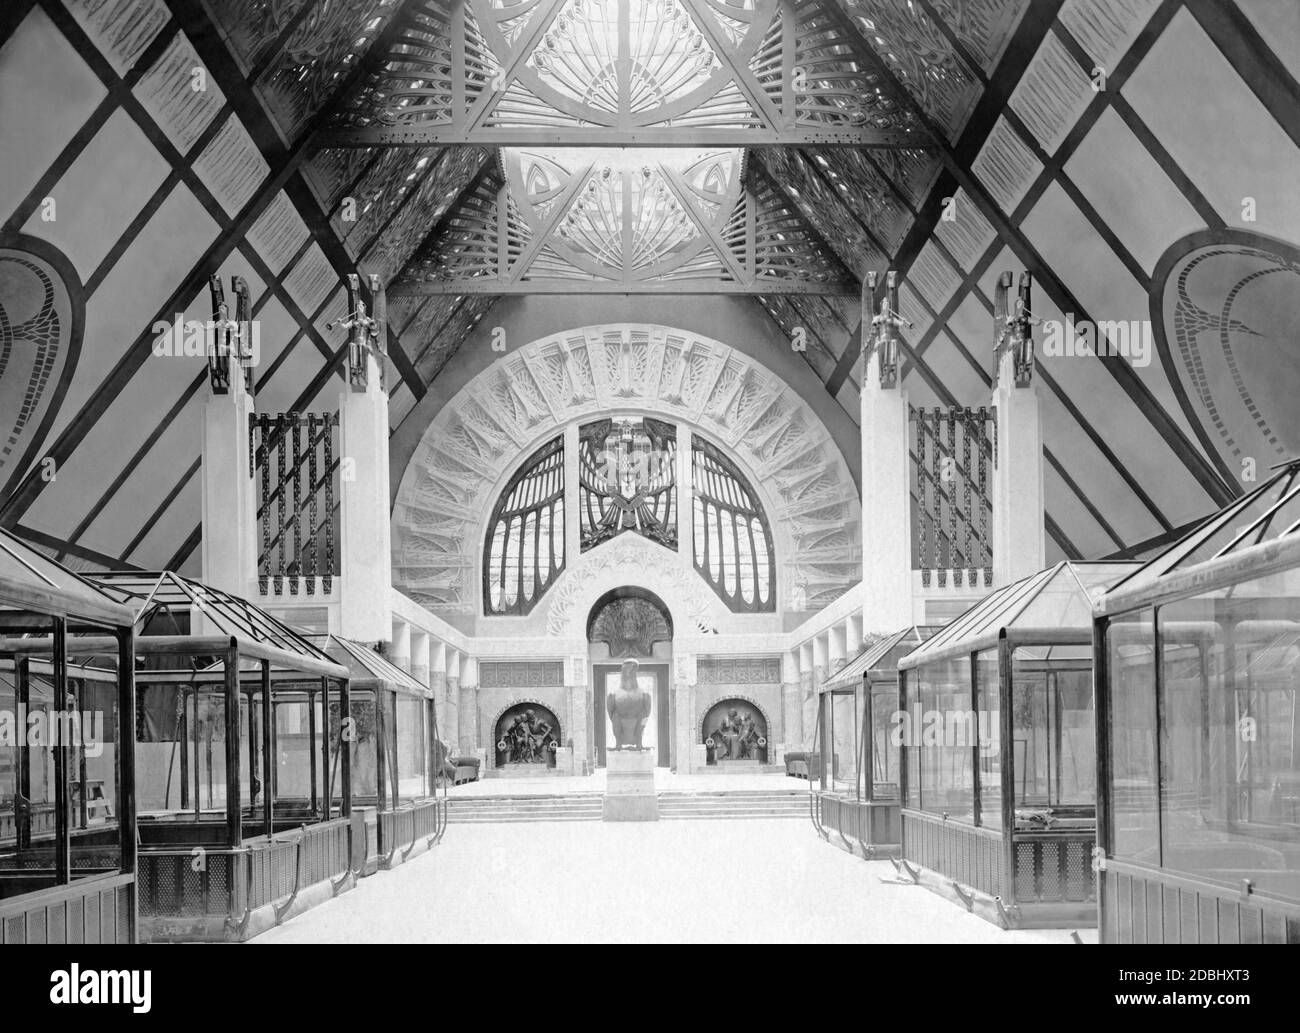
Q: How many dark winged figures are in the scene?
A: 4